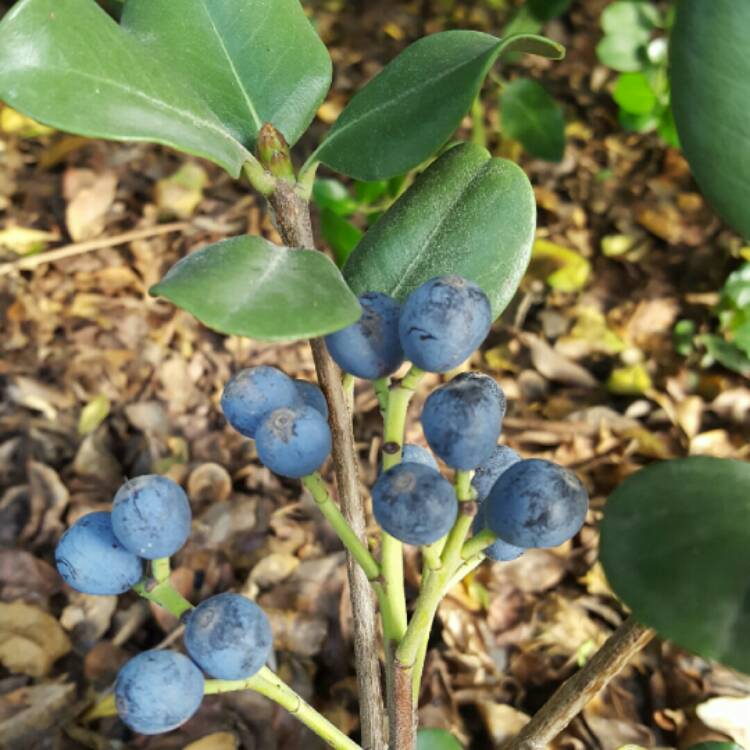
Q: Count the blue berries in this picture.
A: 15